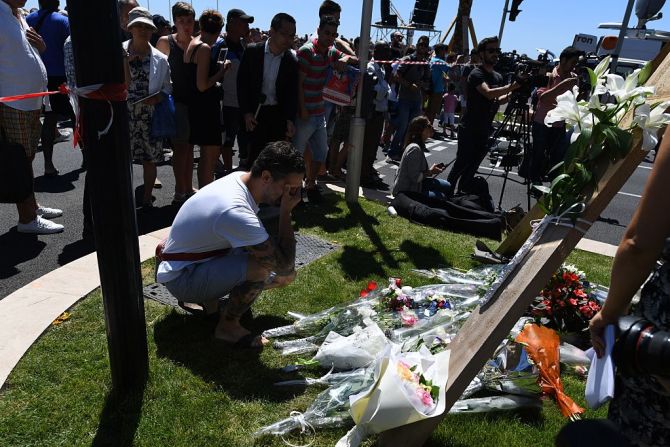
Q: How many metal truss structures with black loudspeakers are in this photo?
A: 1